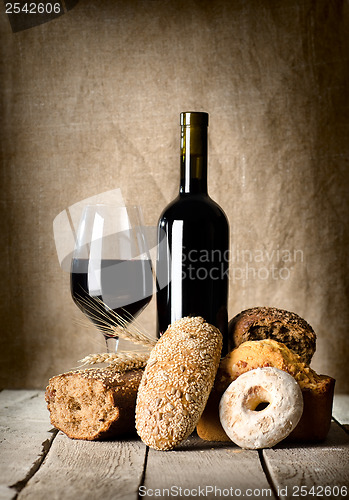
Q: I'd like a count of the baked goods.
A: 5